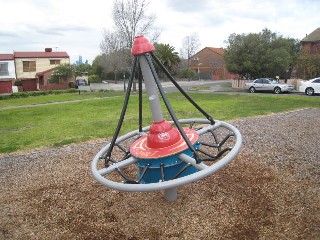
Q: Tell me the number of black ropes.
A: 4